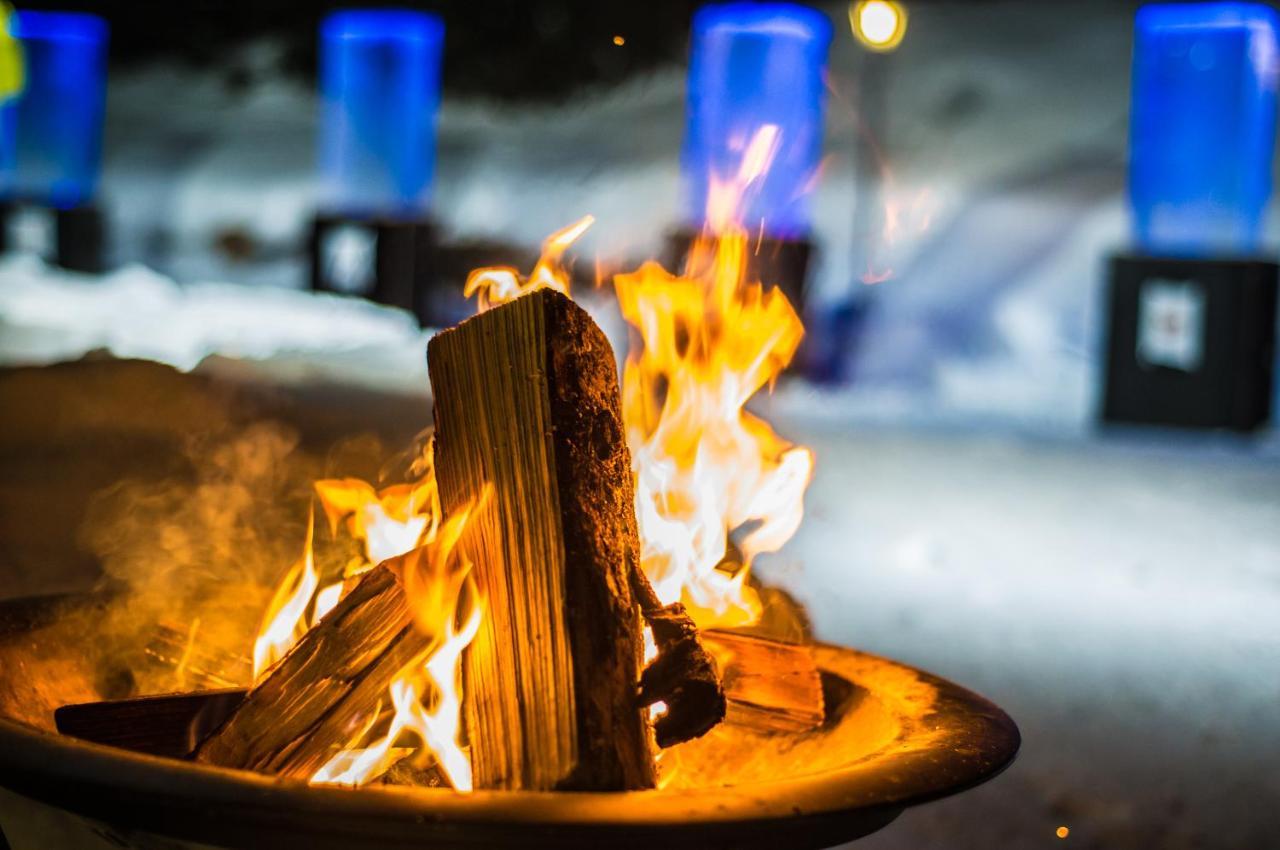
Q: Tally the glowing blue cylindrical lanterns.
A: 4